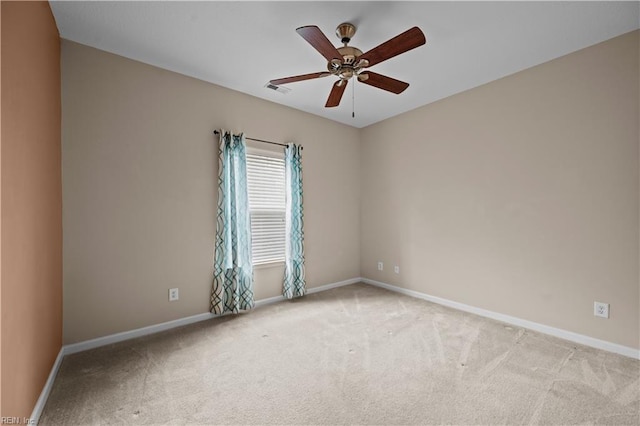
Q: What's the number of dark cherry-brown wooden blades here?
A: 5